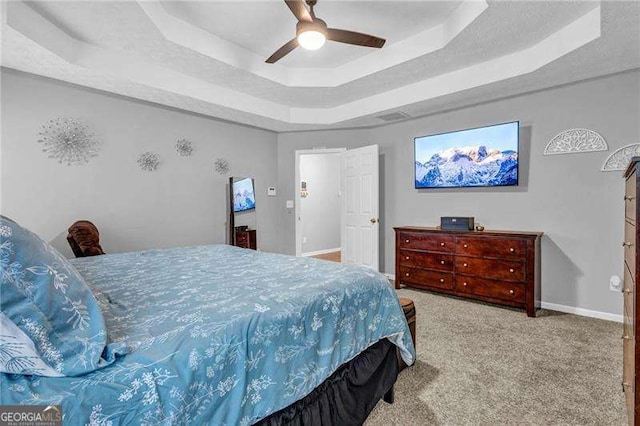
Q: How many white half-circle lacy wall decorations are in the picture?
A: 2